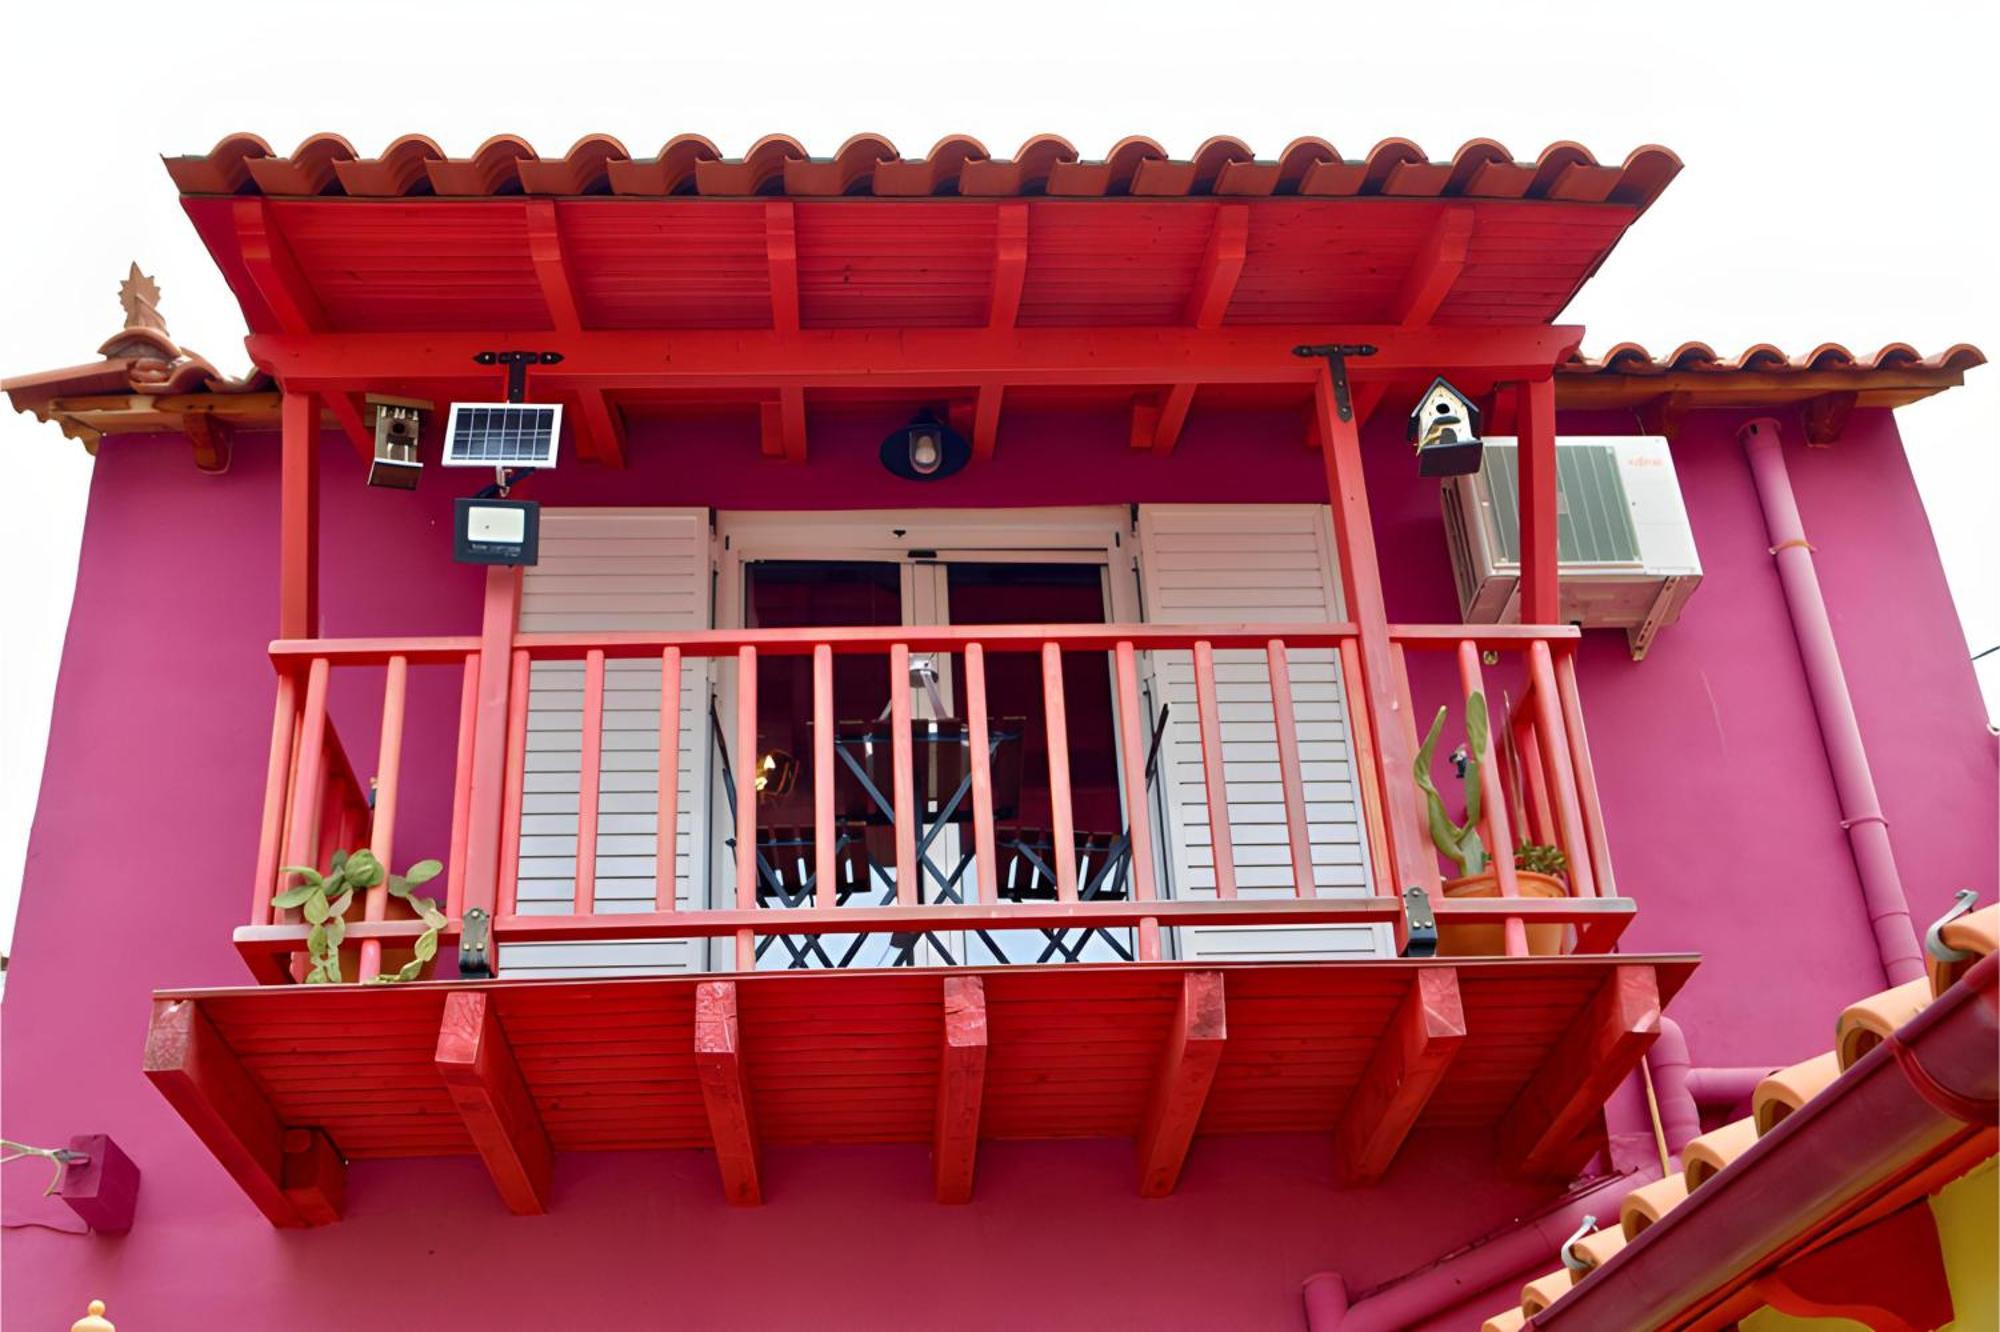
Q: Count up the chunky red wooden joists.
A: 7